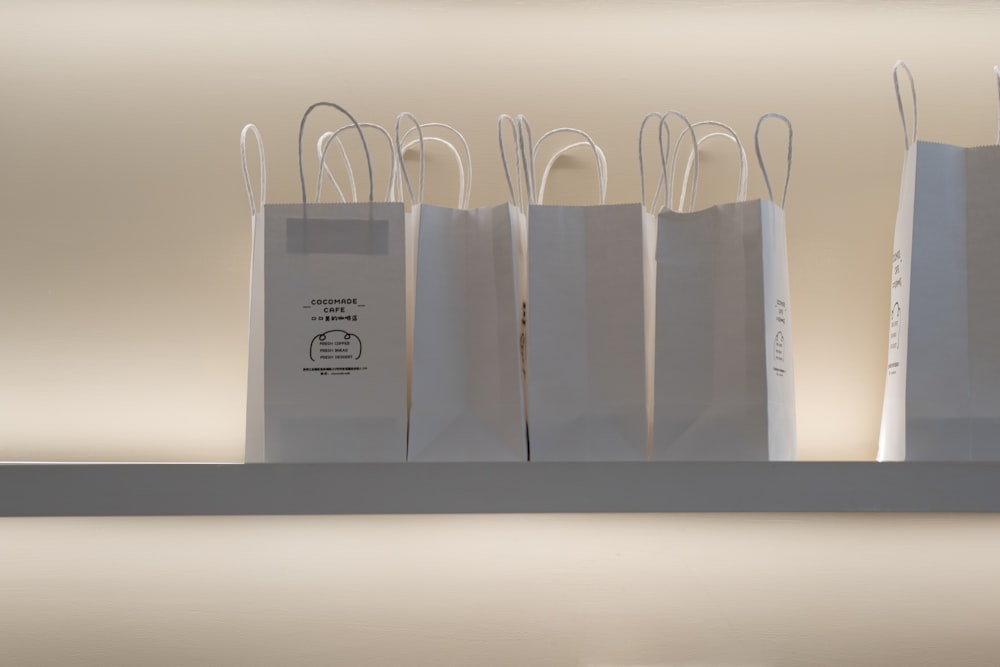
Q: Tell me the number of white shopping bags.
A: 5